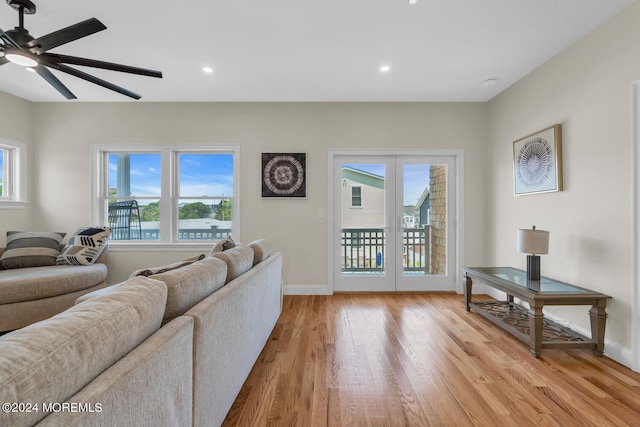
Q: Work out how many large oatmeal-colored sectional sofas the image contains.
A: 1